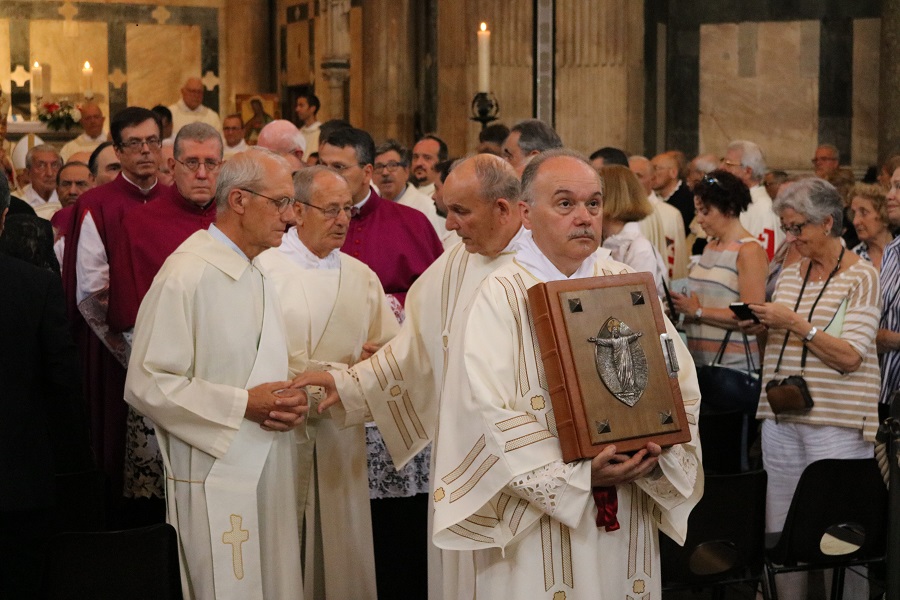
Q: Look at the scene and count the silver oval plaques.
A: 1